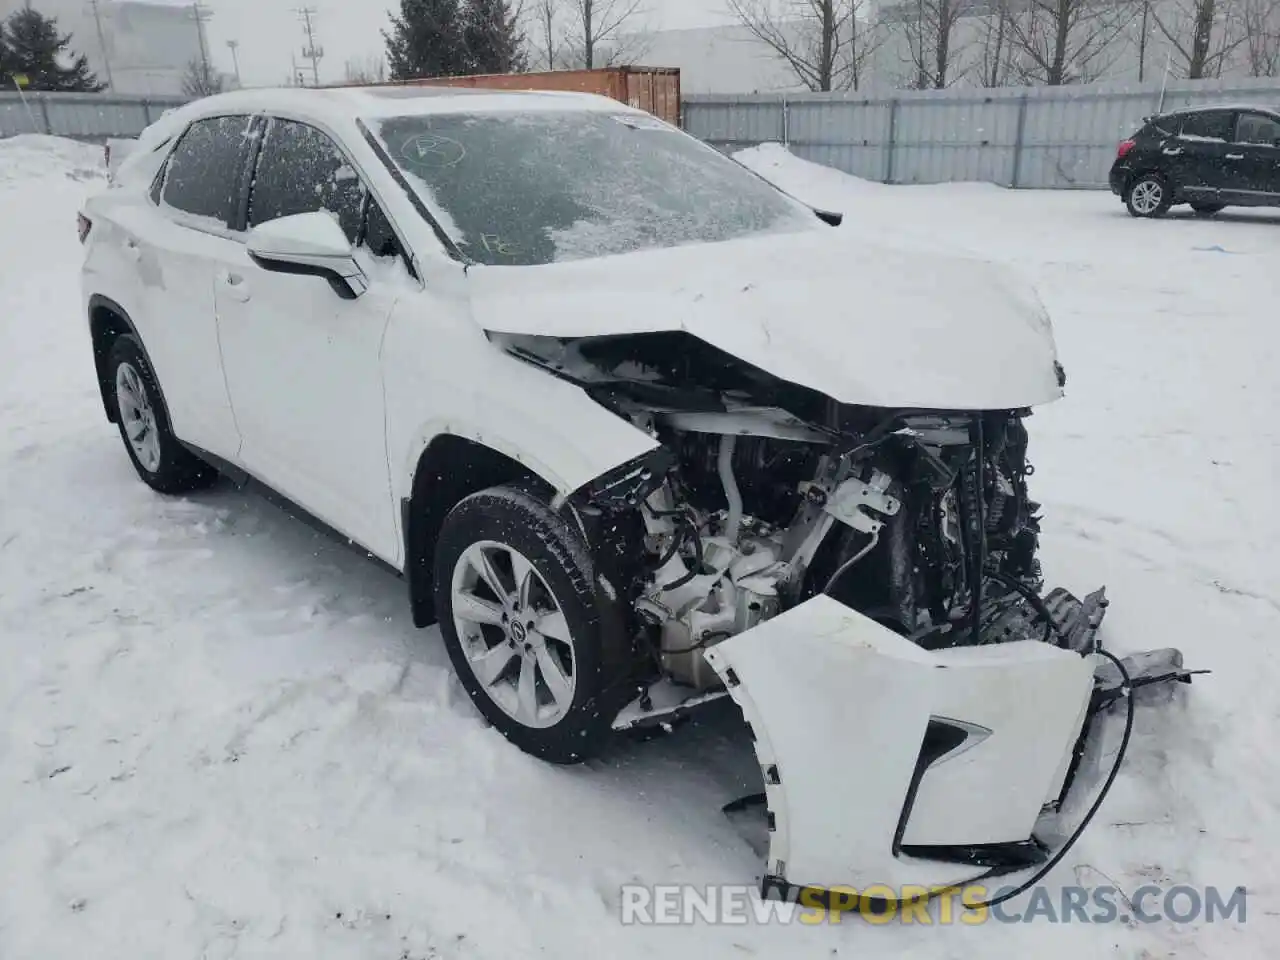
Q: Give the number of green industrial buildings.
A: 0